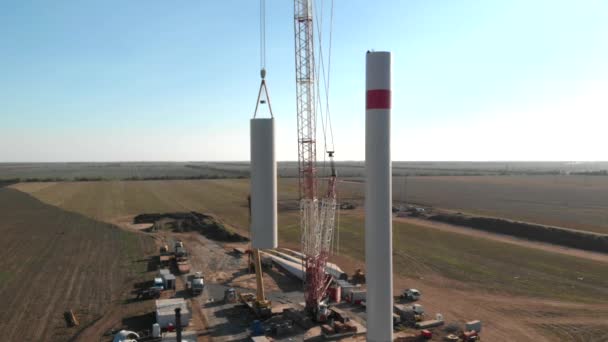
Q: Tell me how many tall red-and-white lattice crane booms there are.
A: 1